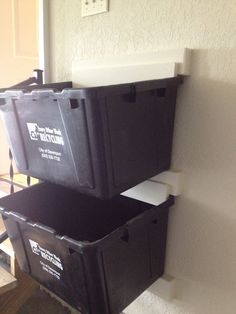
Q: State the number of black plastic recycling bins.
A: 2